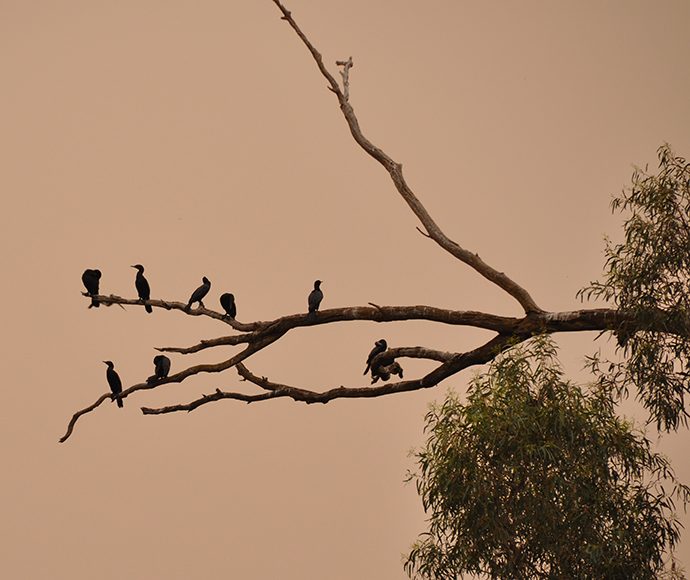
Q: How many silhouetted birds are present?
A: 8